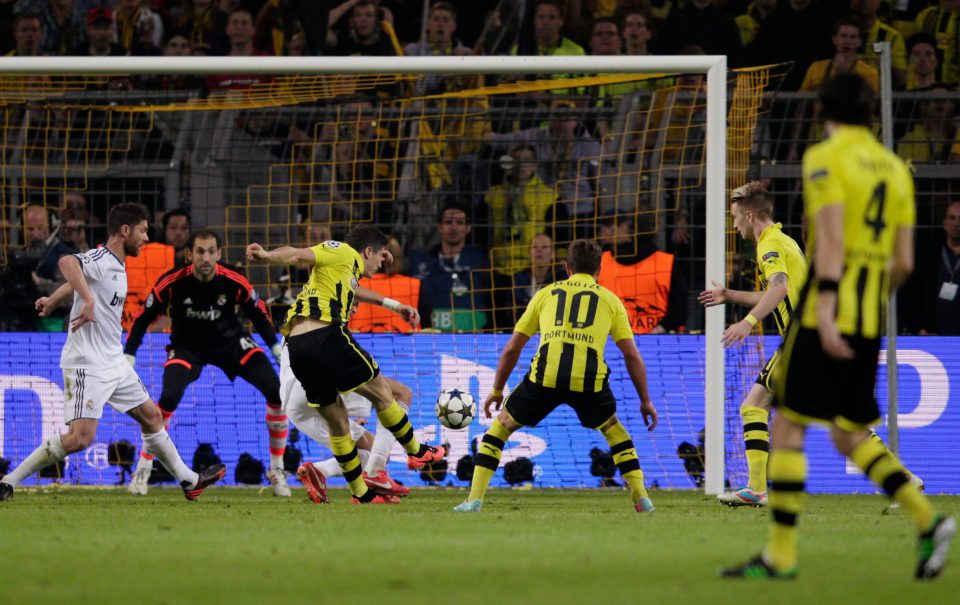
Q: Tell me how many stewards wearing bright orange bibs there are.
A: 3